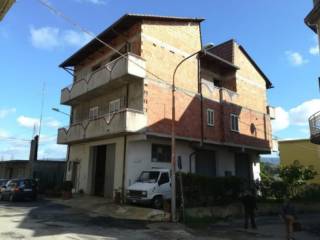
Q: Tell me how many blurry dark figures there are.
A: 2